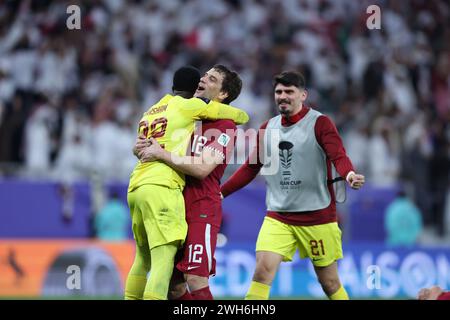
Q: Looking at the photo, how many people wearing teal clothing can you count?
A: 2